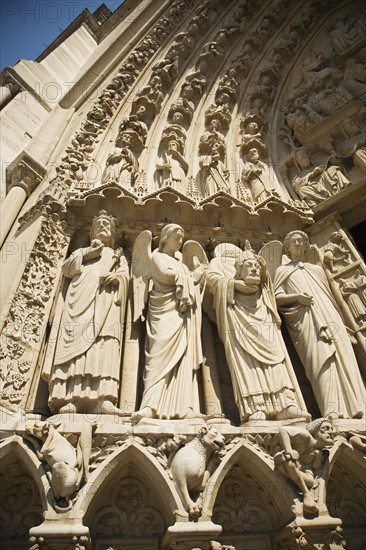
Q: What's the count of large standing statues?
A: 4